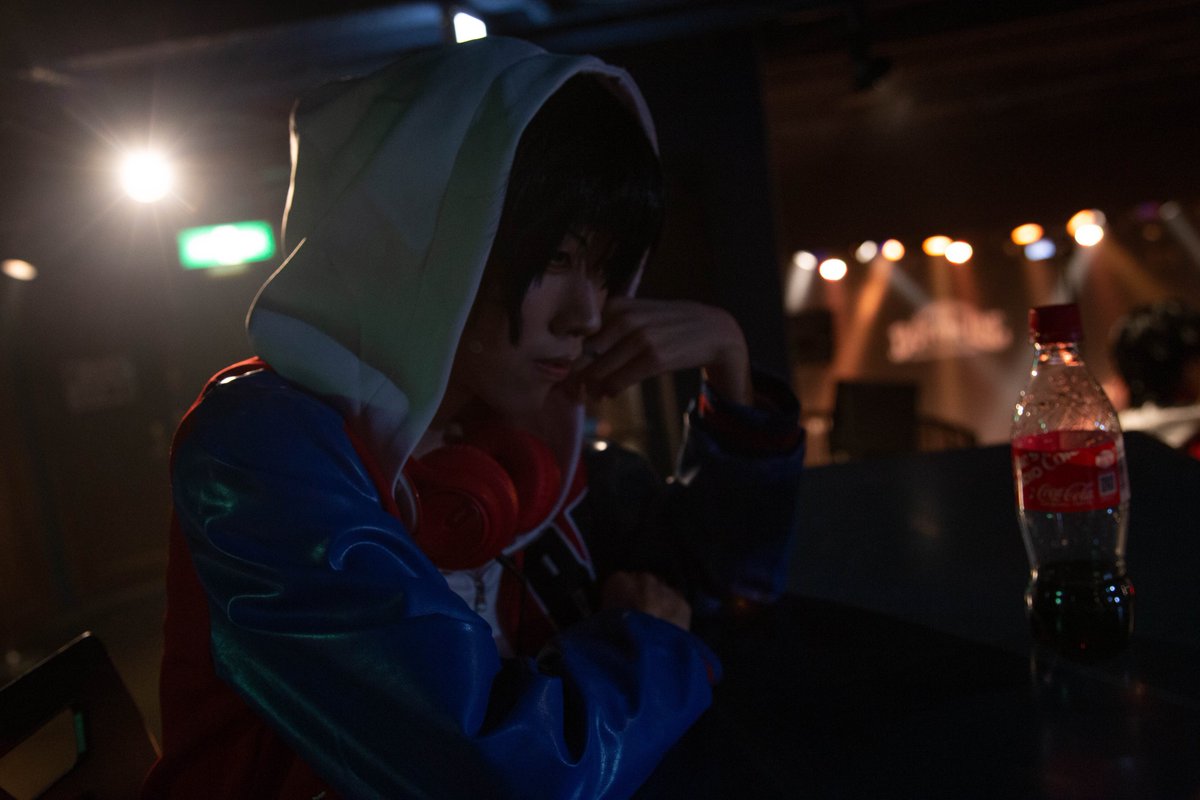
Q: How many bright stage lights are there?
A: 10